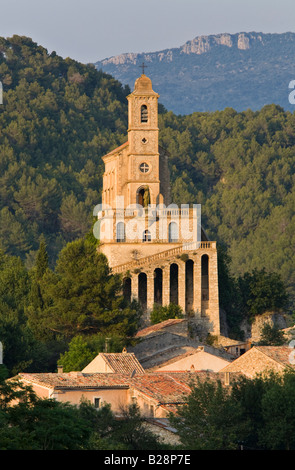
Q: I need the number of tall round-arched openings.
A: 6